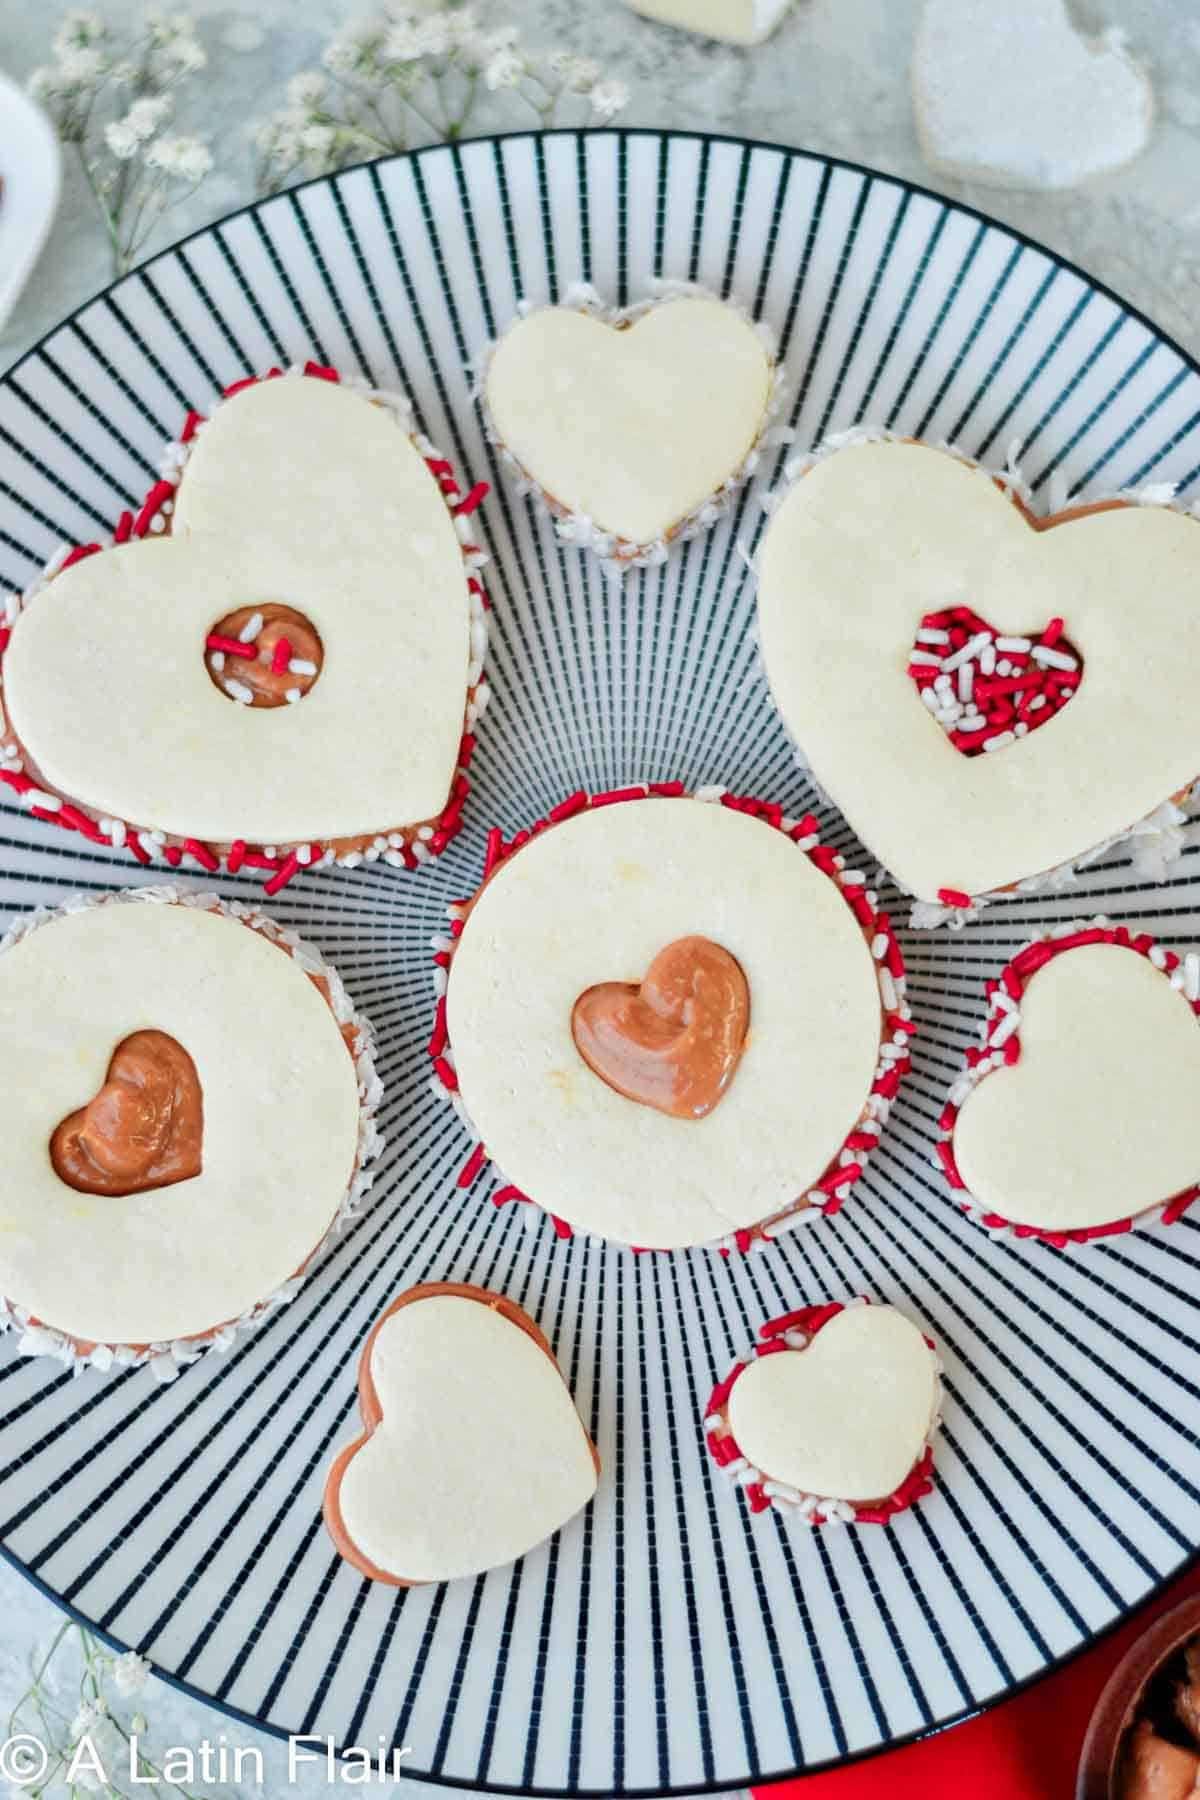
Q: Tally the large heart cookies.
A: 2